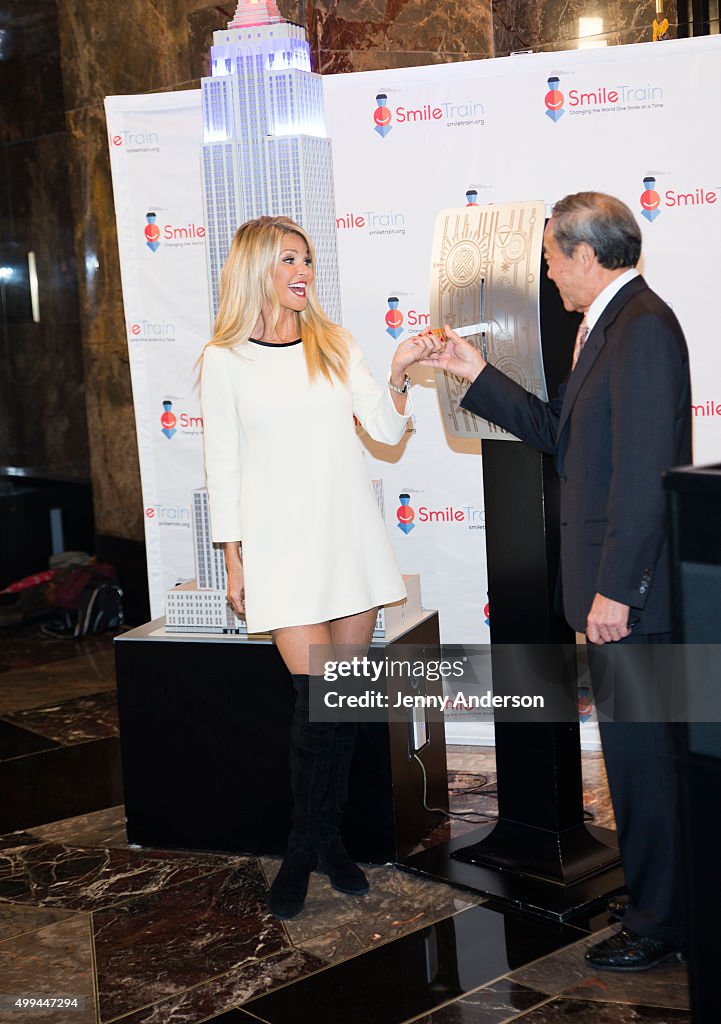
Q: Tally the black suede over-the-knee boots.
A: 2